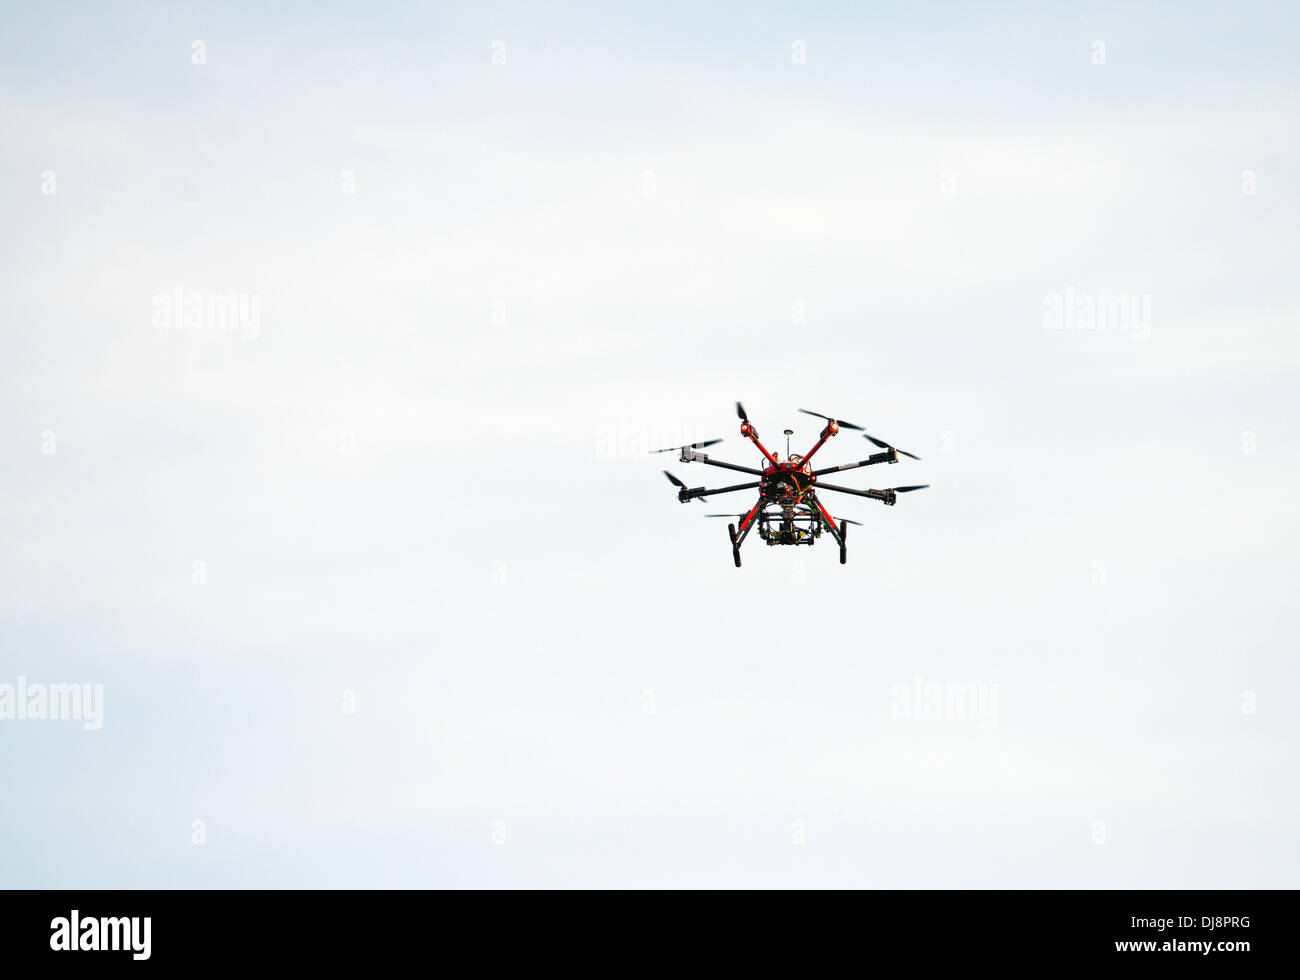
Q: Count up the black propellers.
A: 8